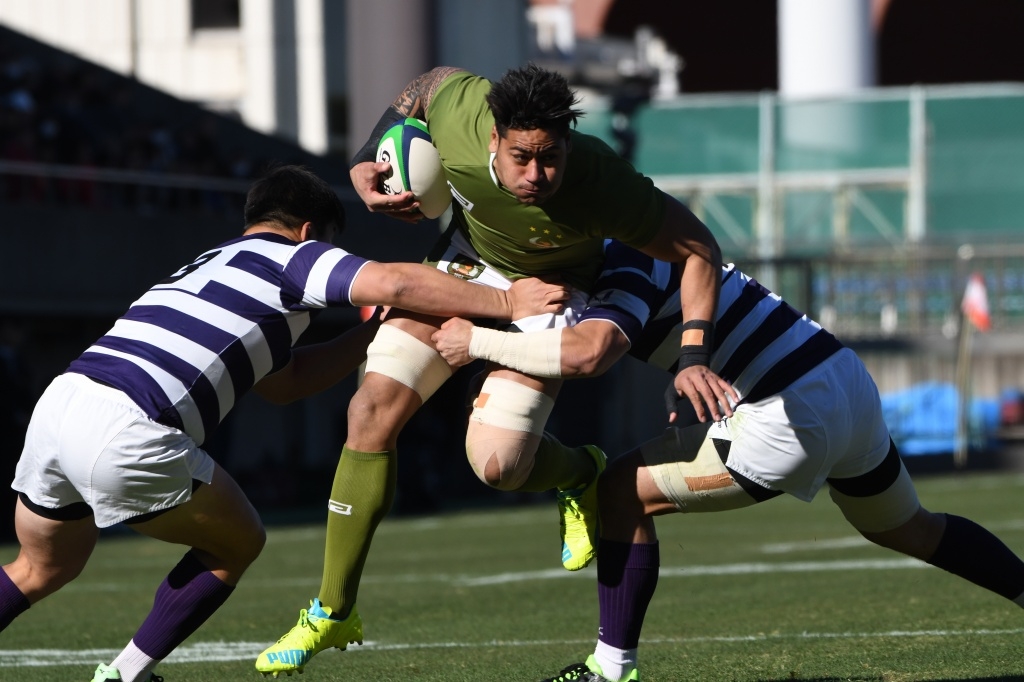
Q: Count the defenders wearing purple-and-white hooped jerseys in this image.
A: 2